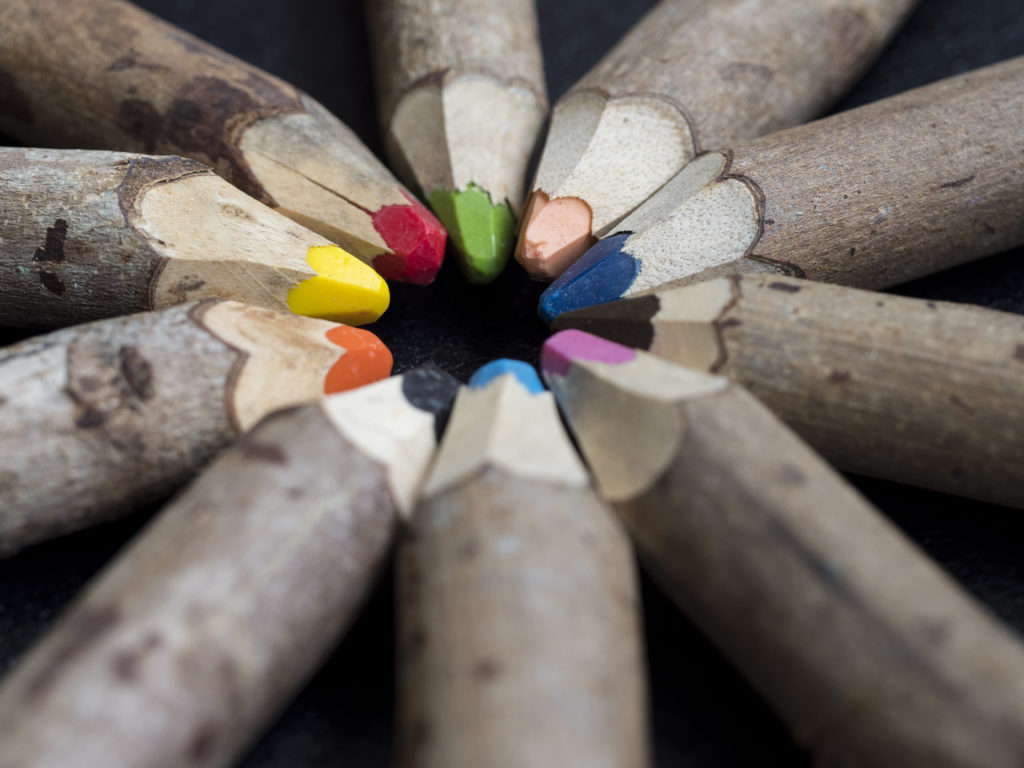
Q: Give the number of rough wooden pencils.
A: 10